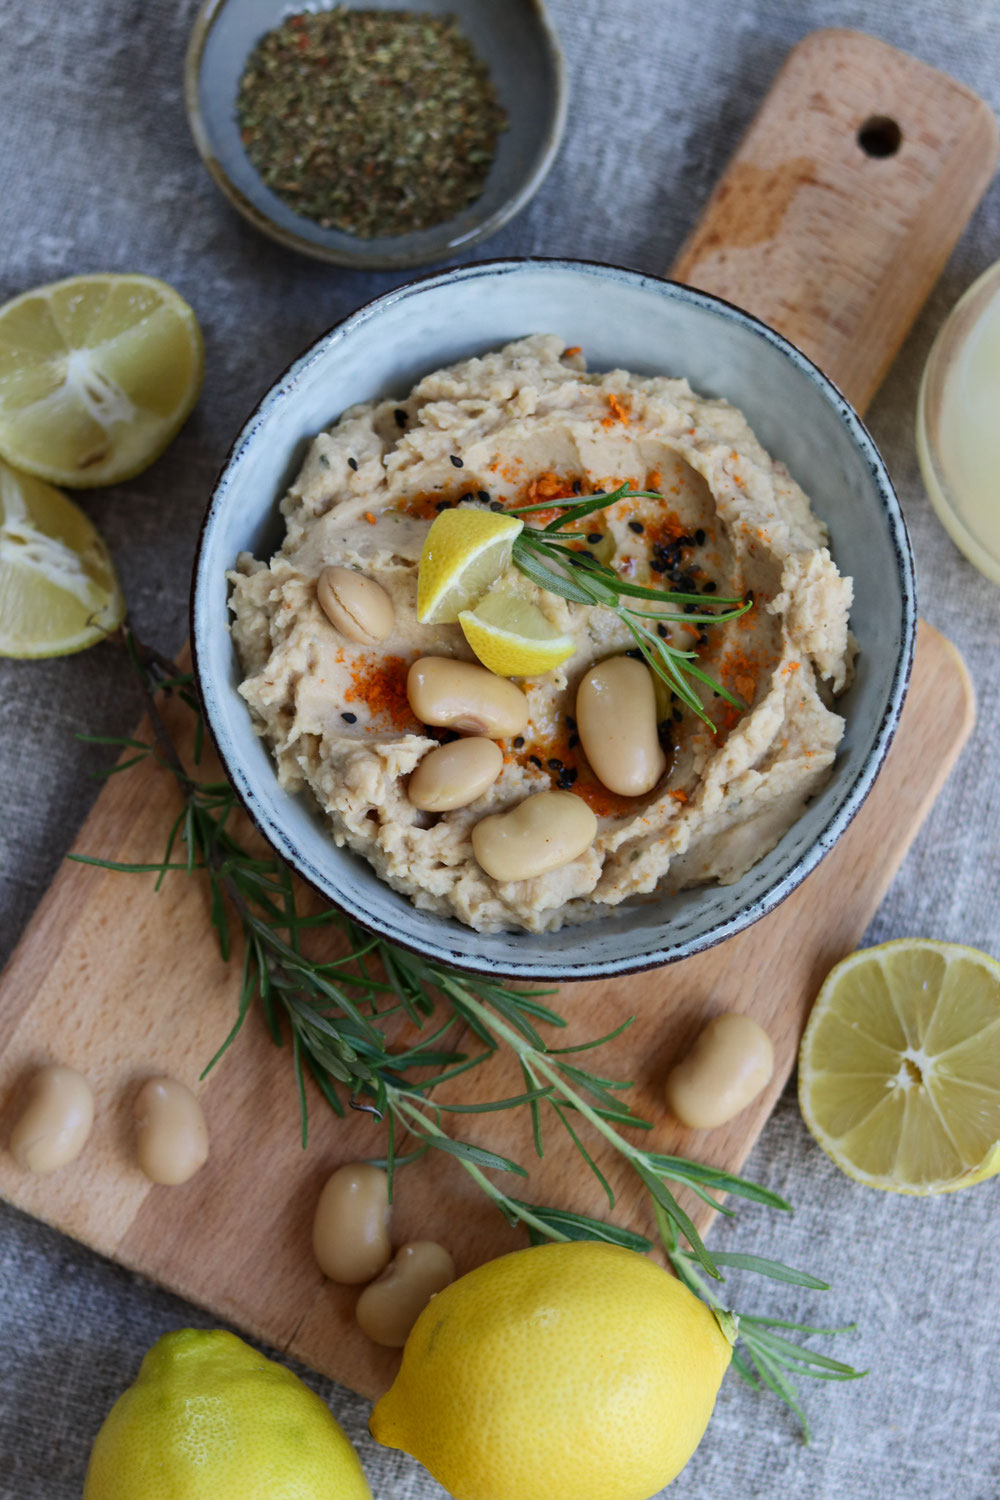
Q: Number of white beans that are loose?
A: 5